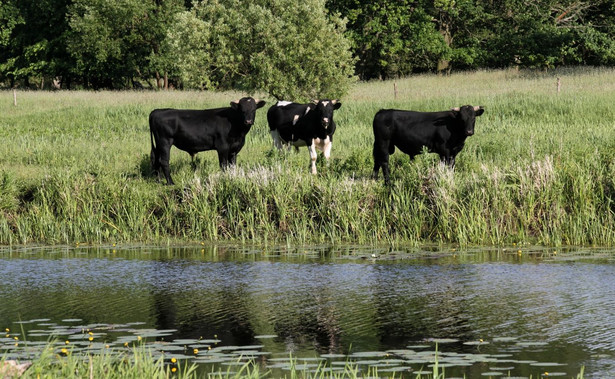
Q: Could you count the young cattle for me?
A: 3